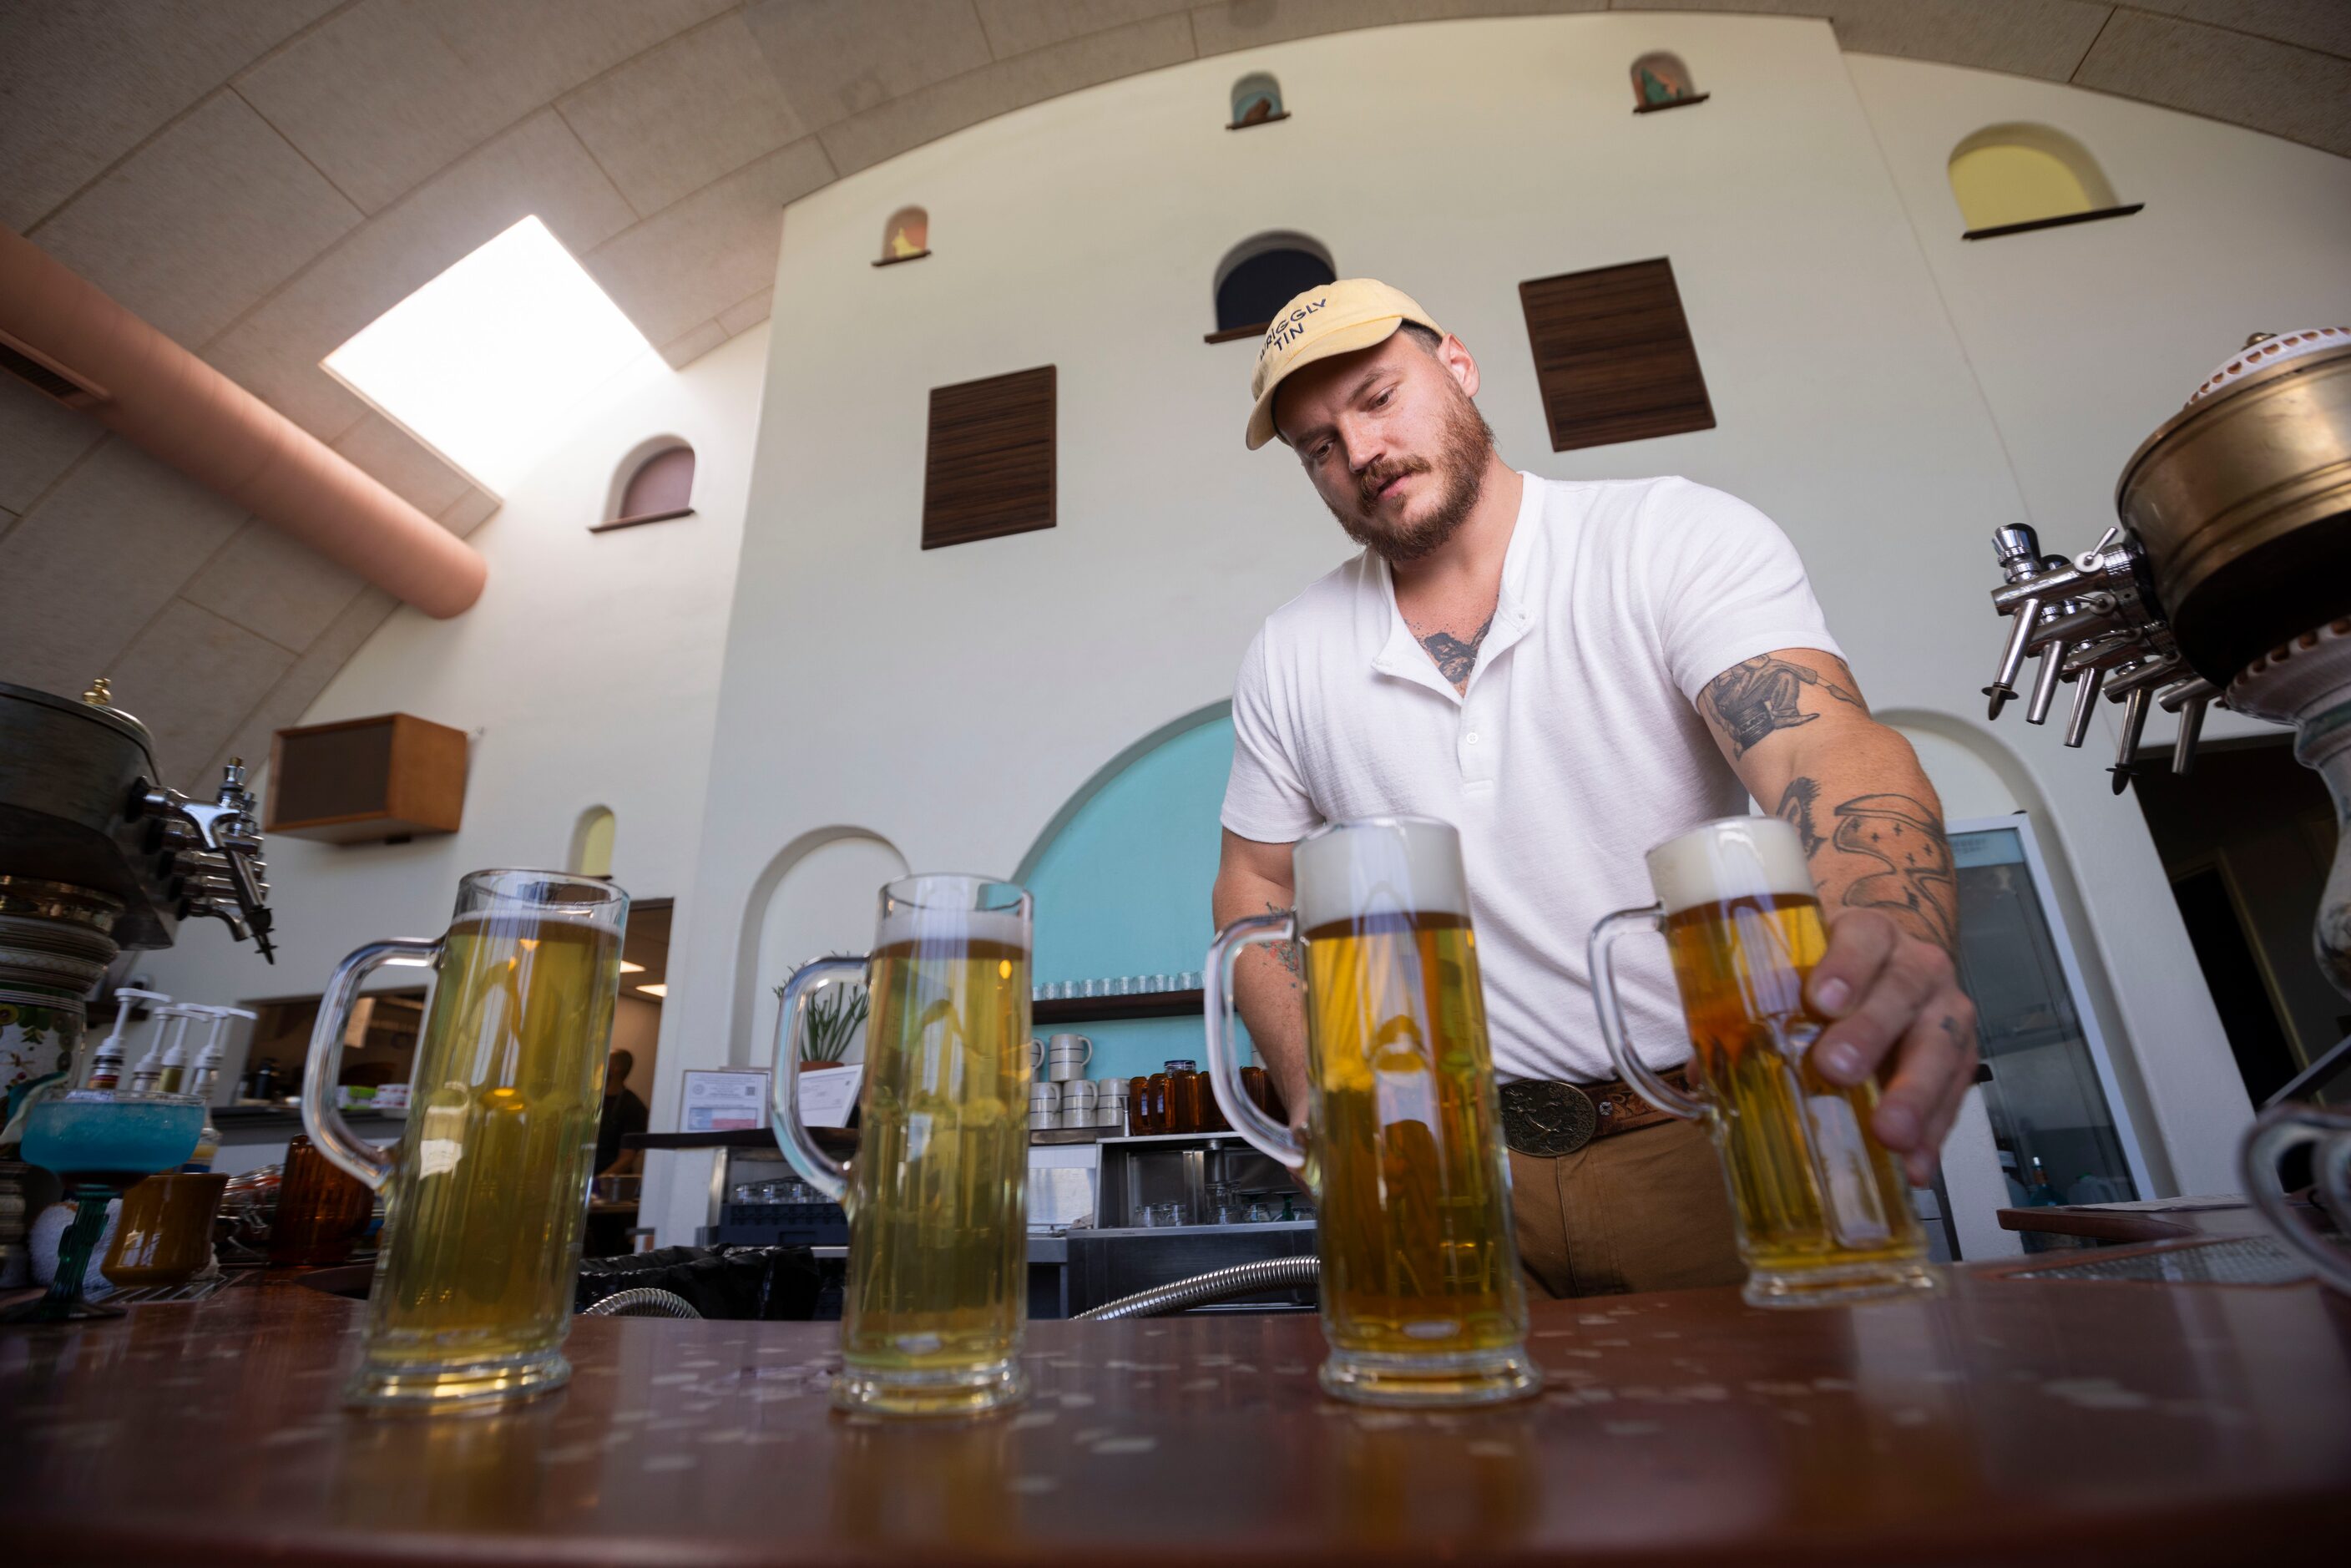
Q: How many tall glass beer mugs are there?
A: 4